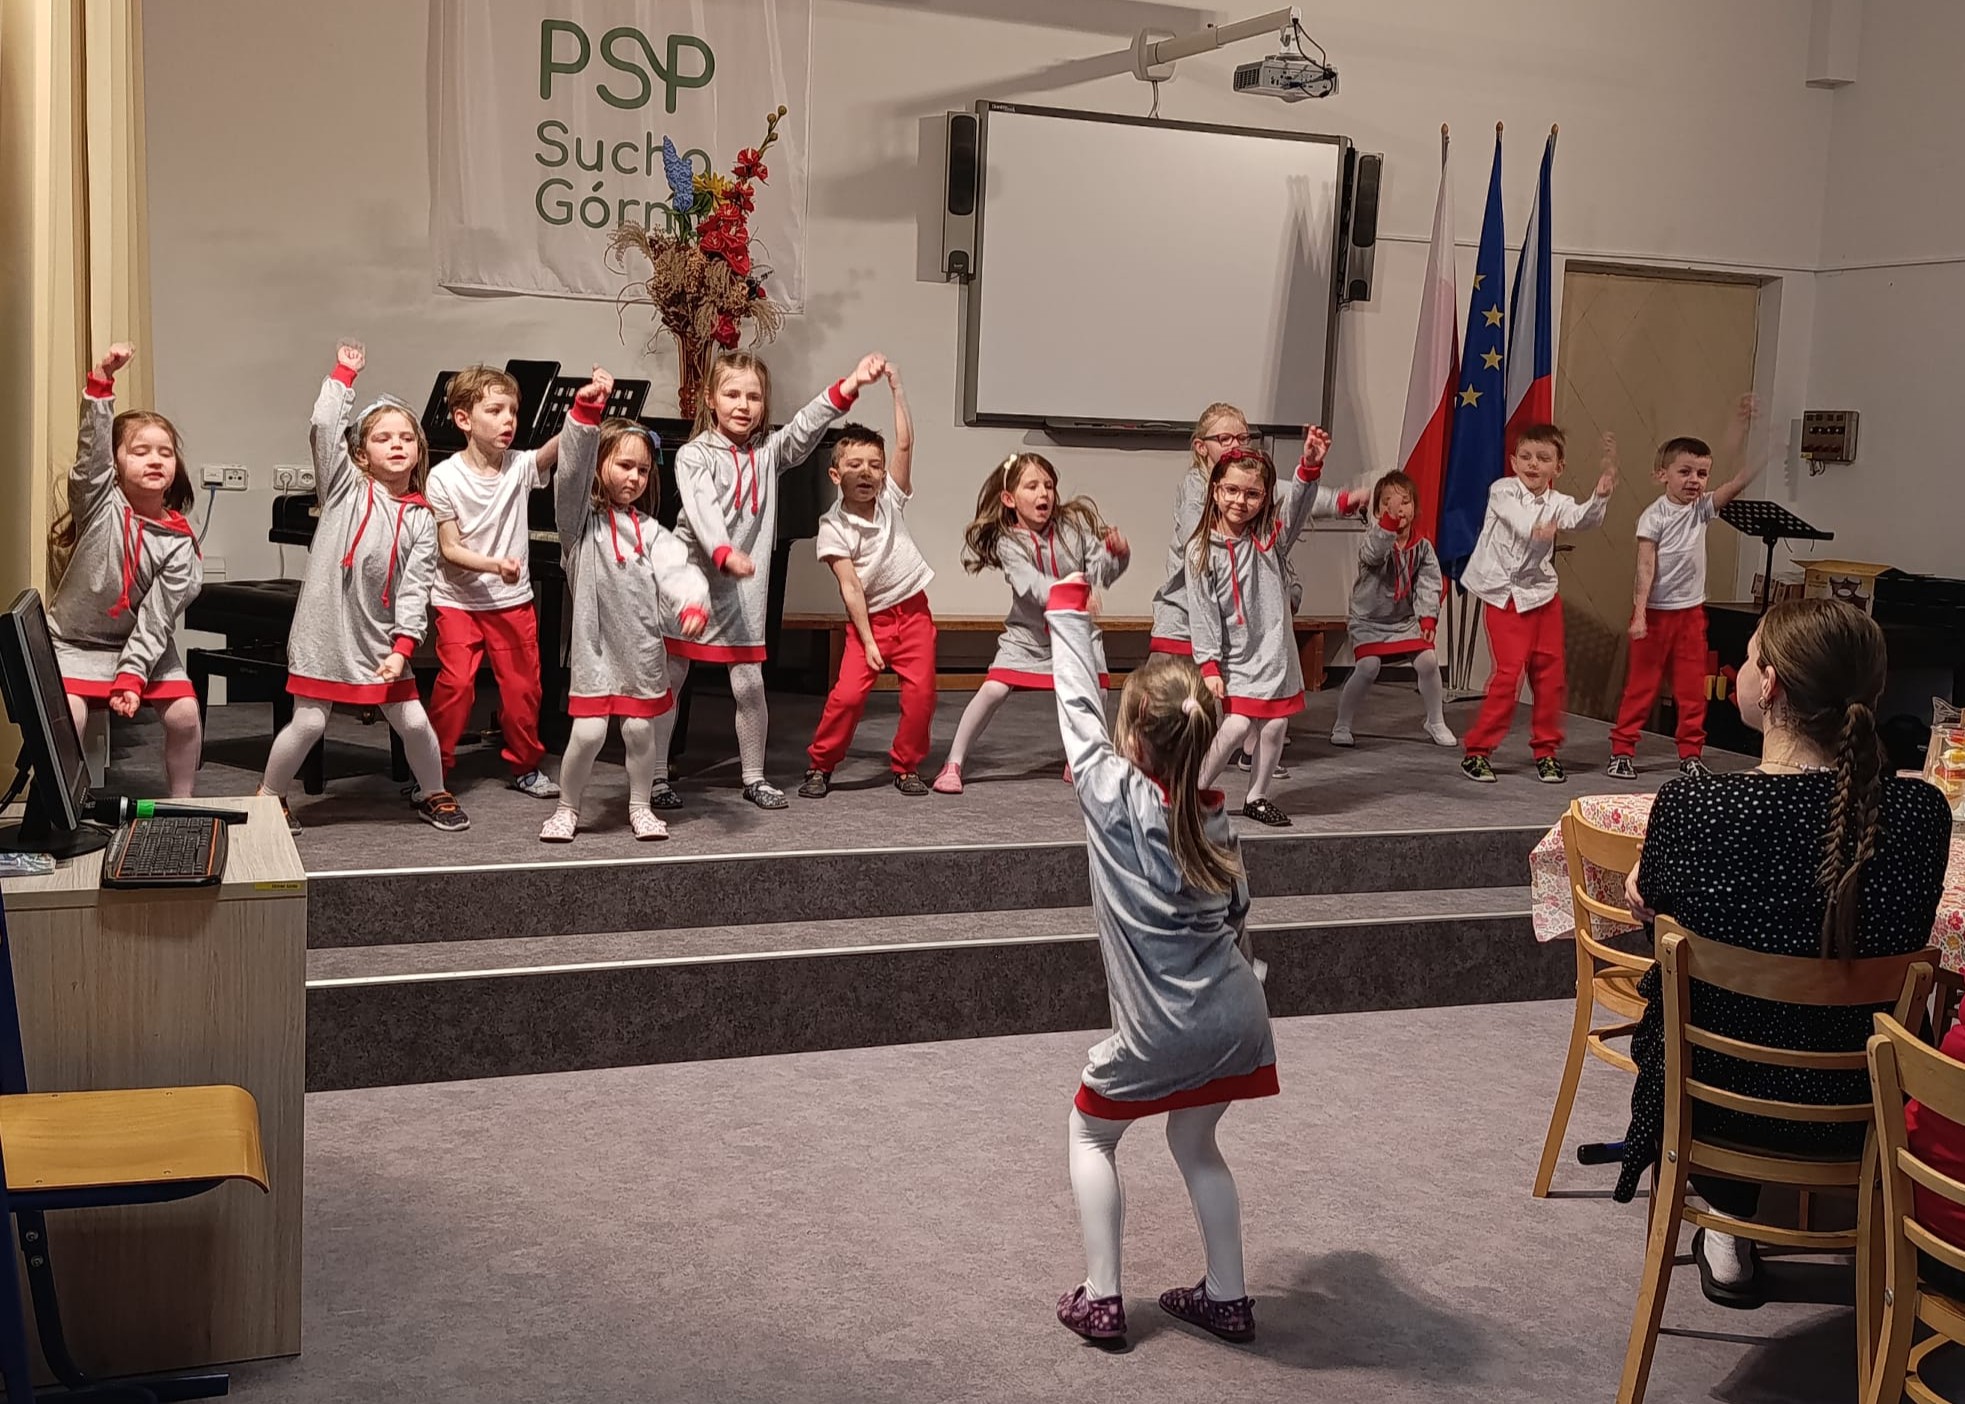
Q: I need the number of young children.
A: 13